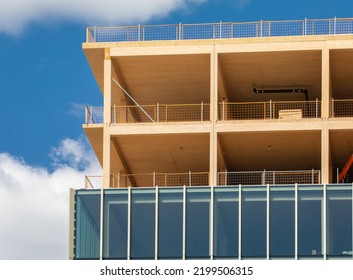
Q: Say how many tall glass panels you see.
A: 10